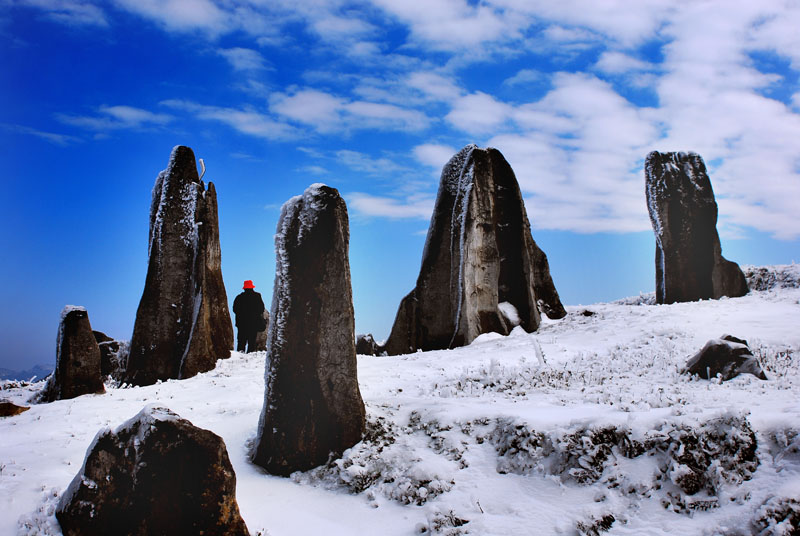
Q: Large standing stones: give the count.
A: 4